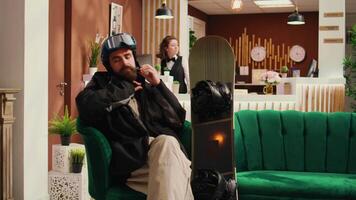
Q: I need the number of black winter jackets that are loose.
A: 1